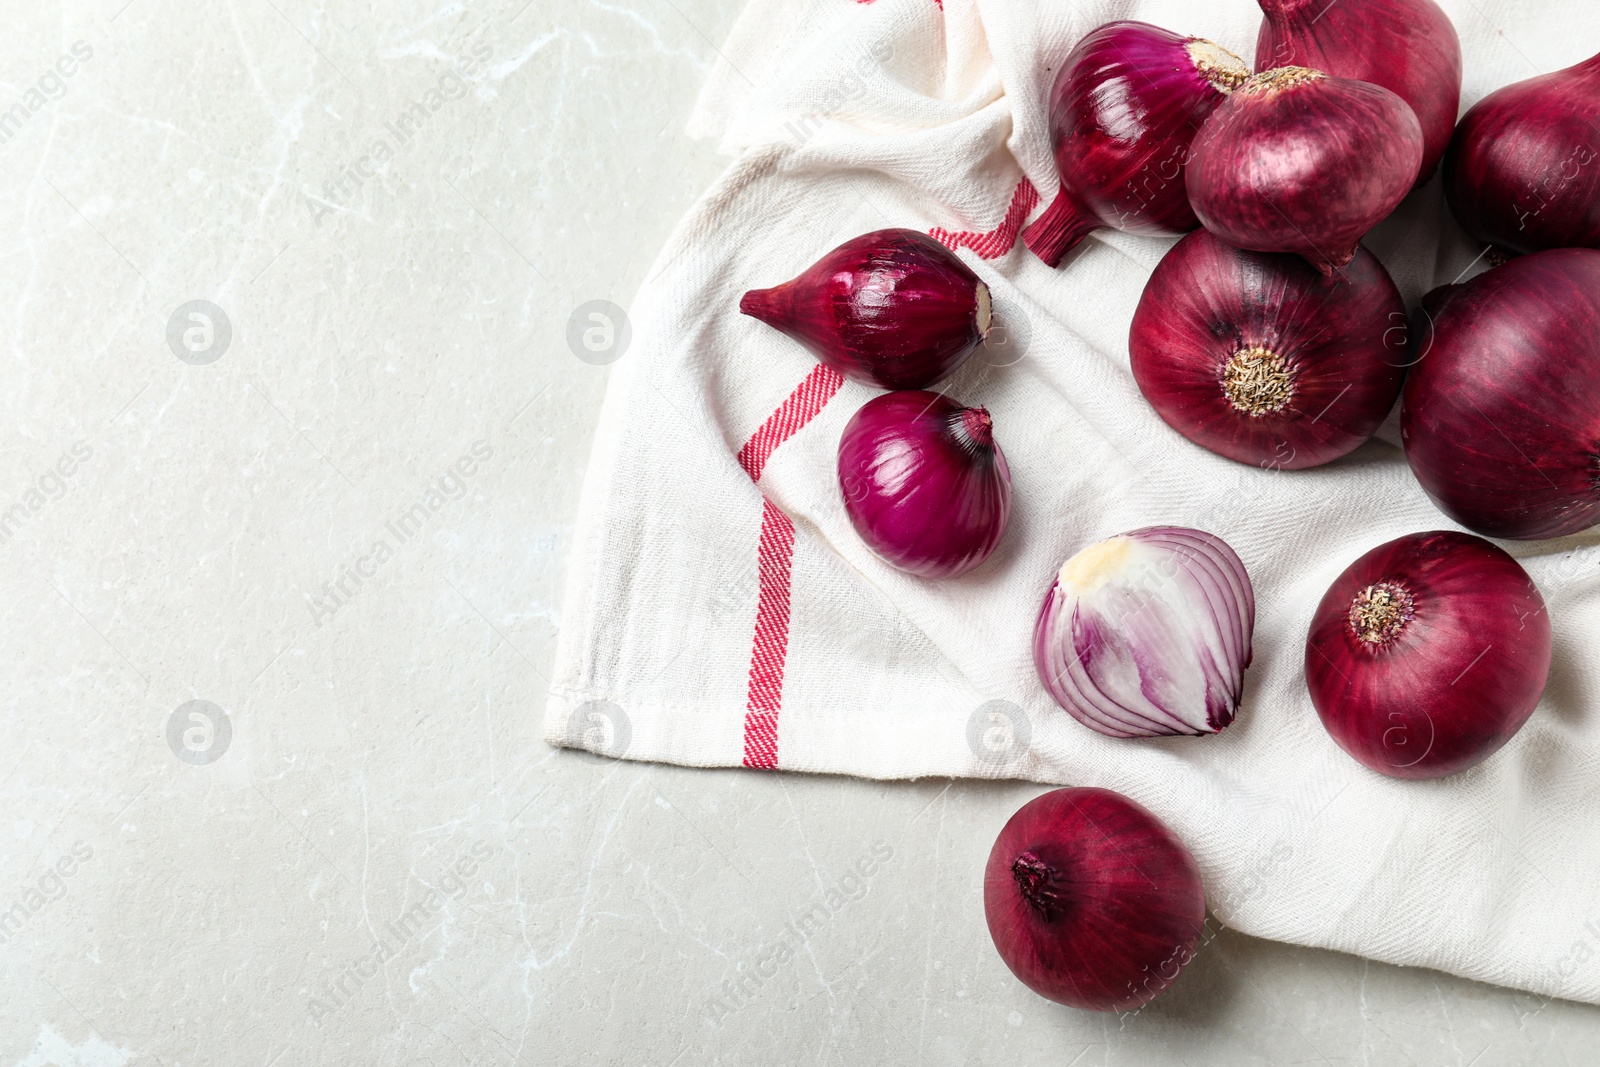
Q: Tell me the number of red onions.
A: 11